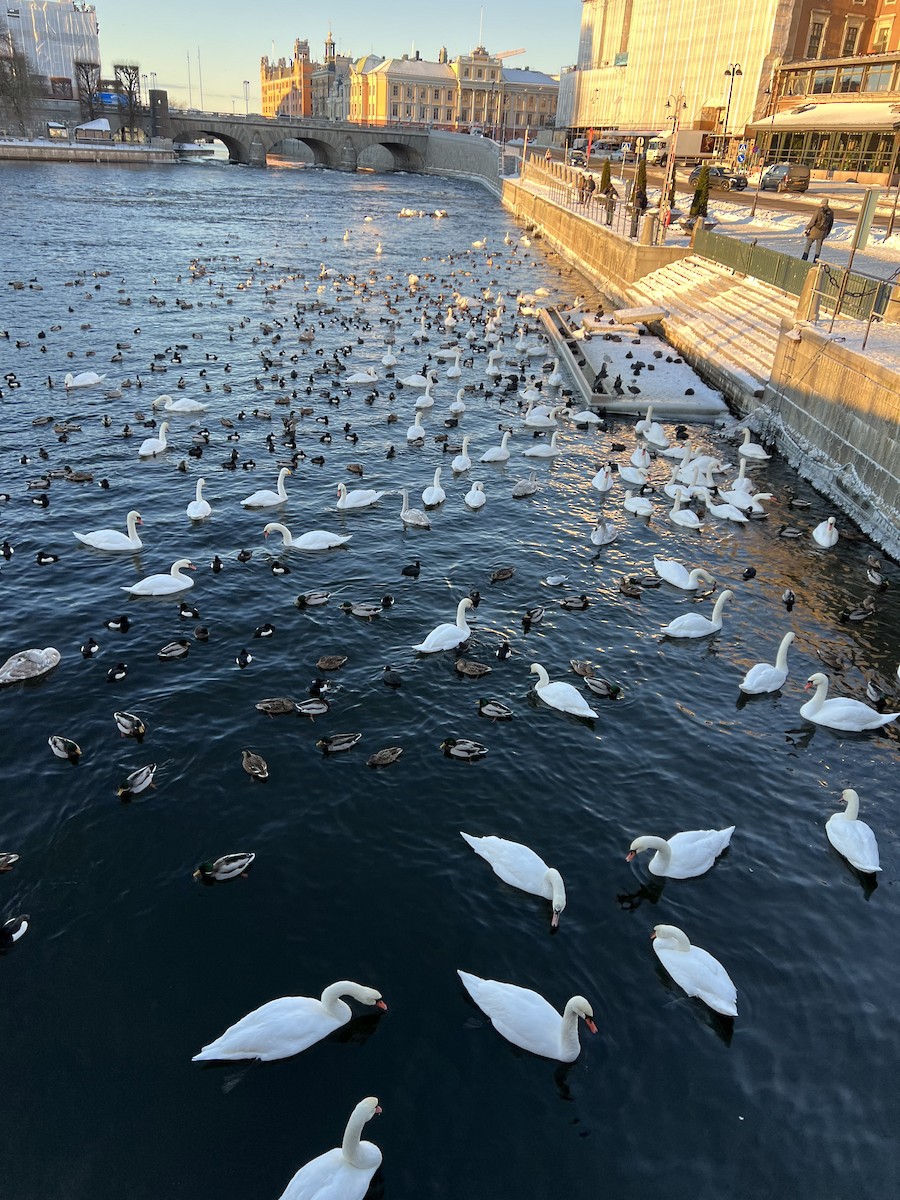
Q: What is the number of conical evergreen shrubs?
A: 4